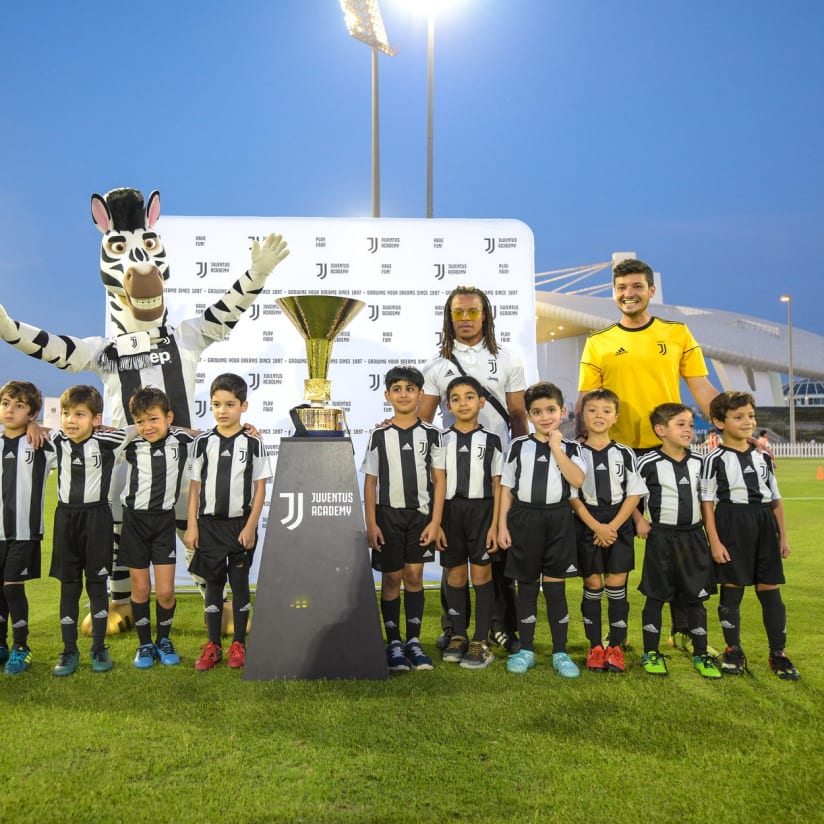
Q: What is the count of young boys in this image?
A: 10